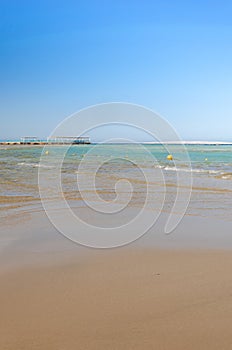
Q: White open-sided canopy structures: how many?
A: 2